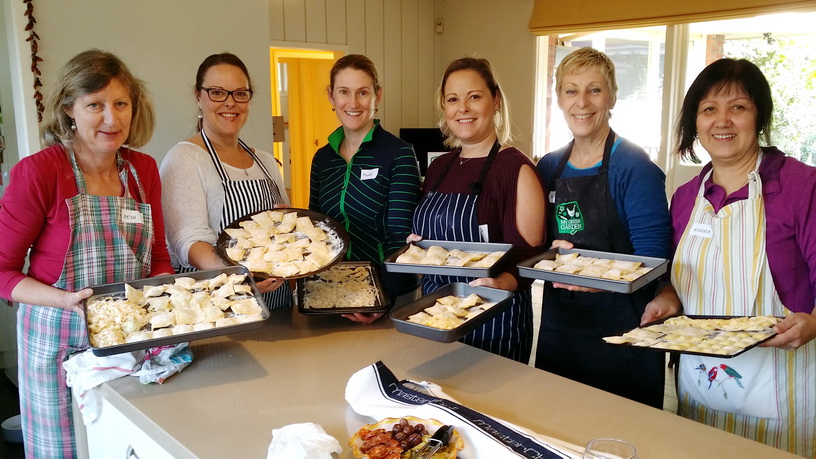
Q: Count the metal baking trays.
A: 7